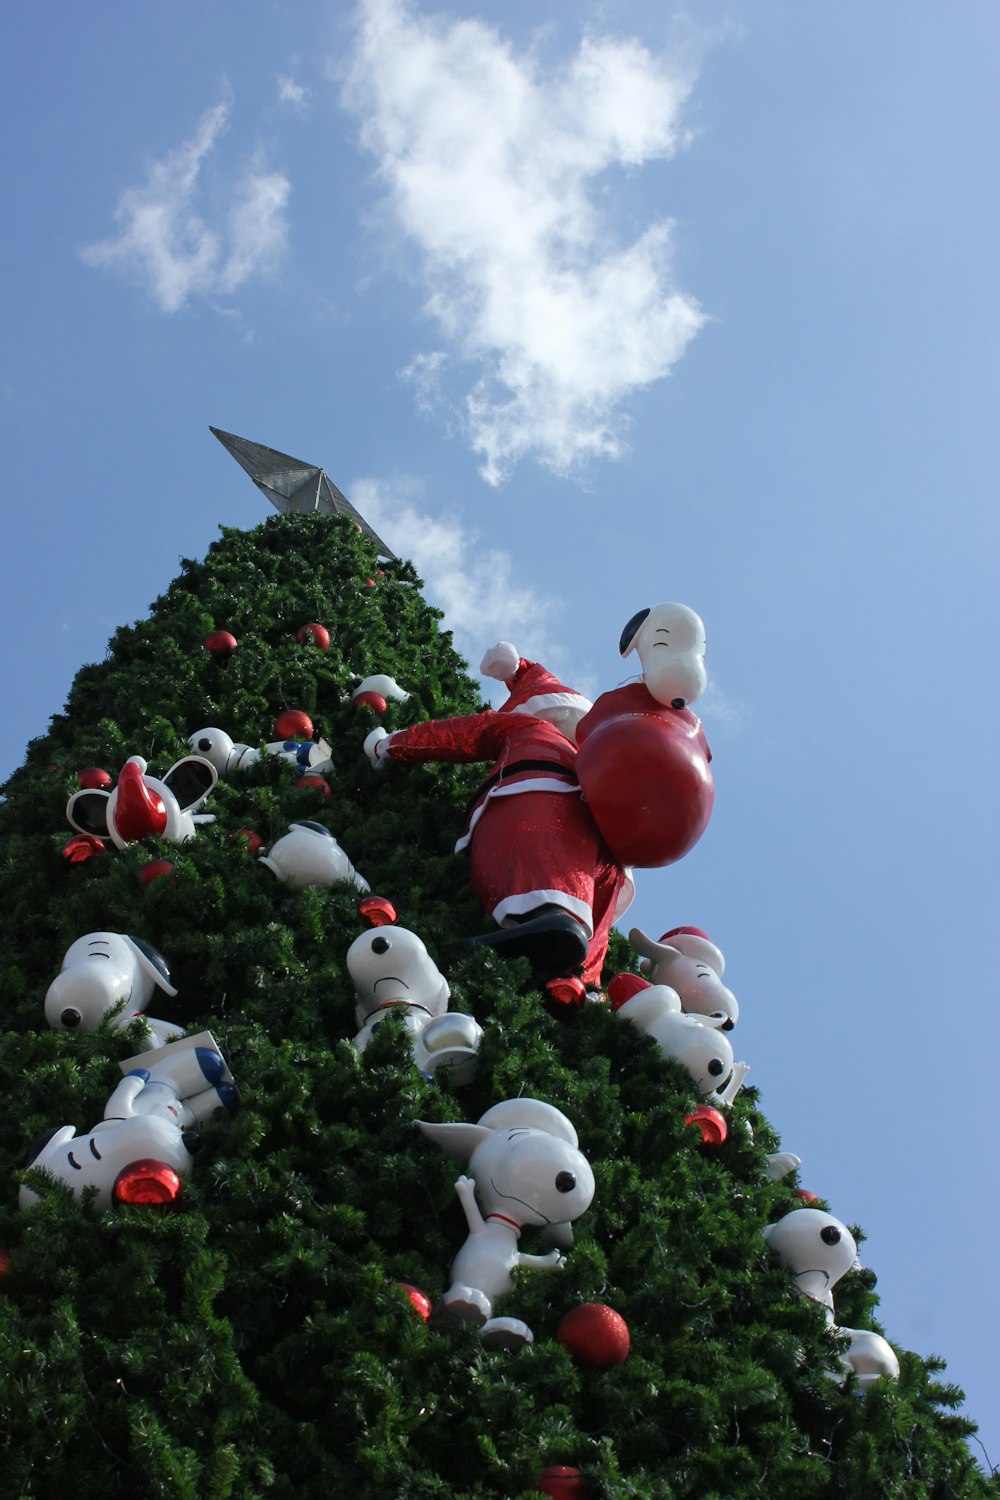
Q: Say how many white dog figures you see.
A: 12